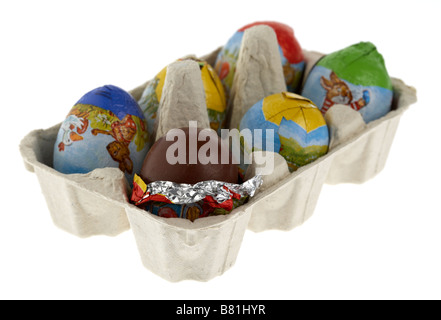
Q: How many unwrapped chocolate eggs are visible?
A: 1